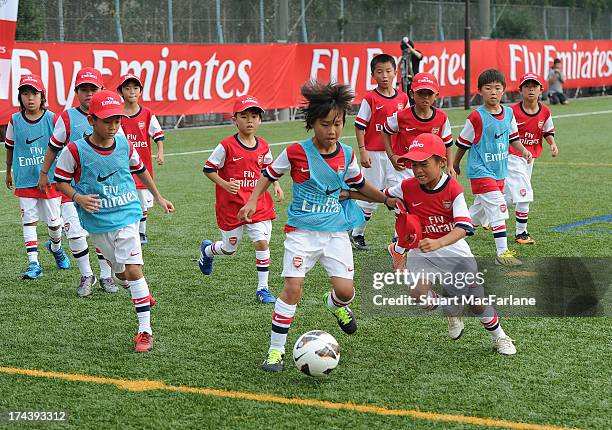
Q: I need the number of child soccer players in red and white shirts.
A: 6